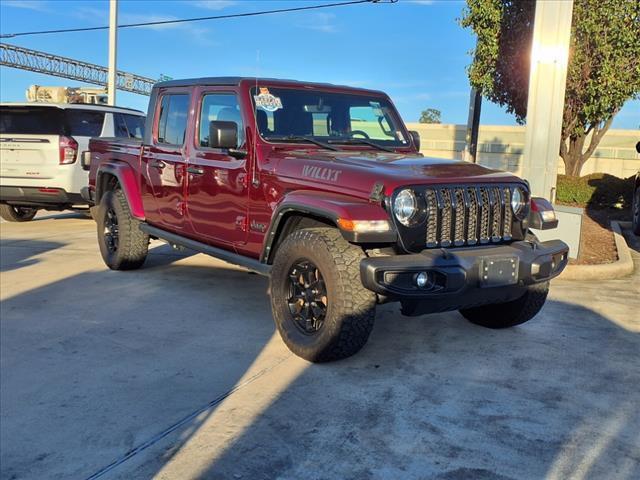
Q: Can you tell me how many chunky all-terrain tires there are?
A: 3